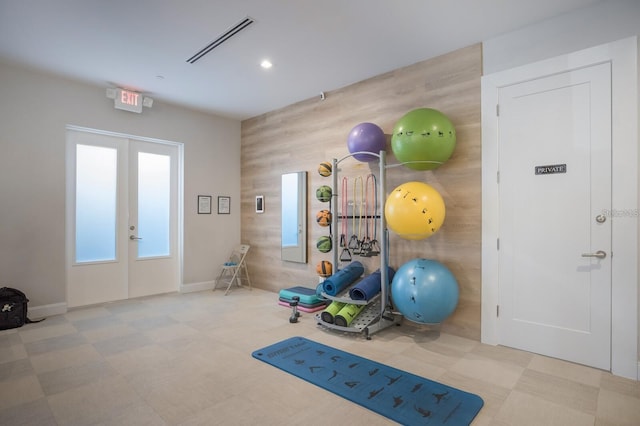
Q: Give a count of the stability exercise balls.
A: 4